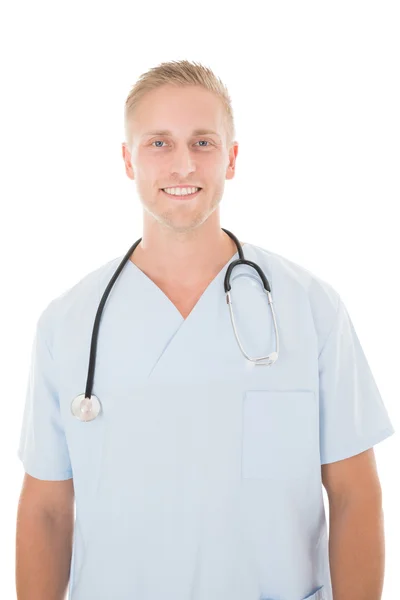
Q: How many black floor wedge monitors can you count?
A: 0